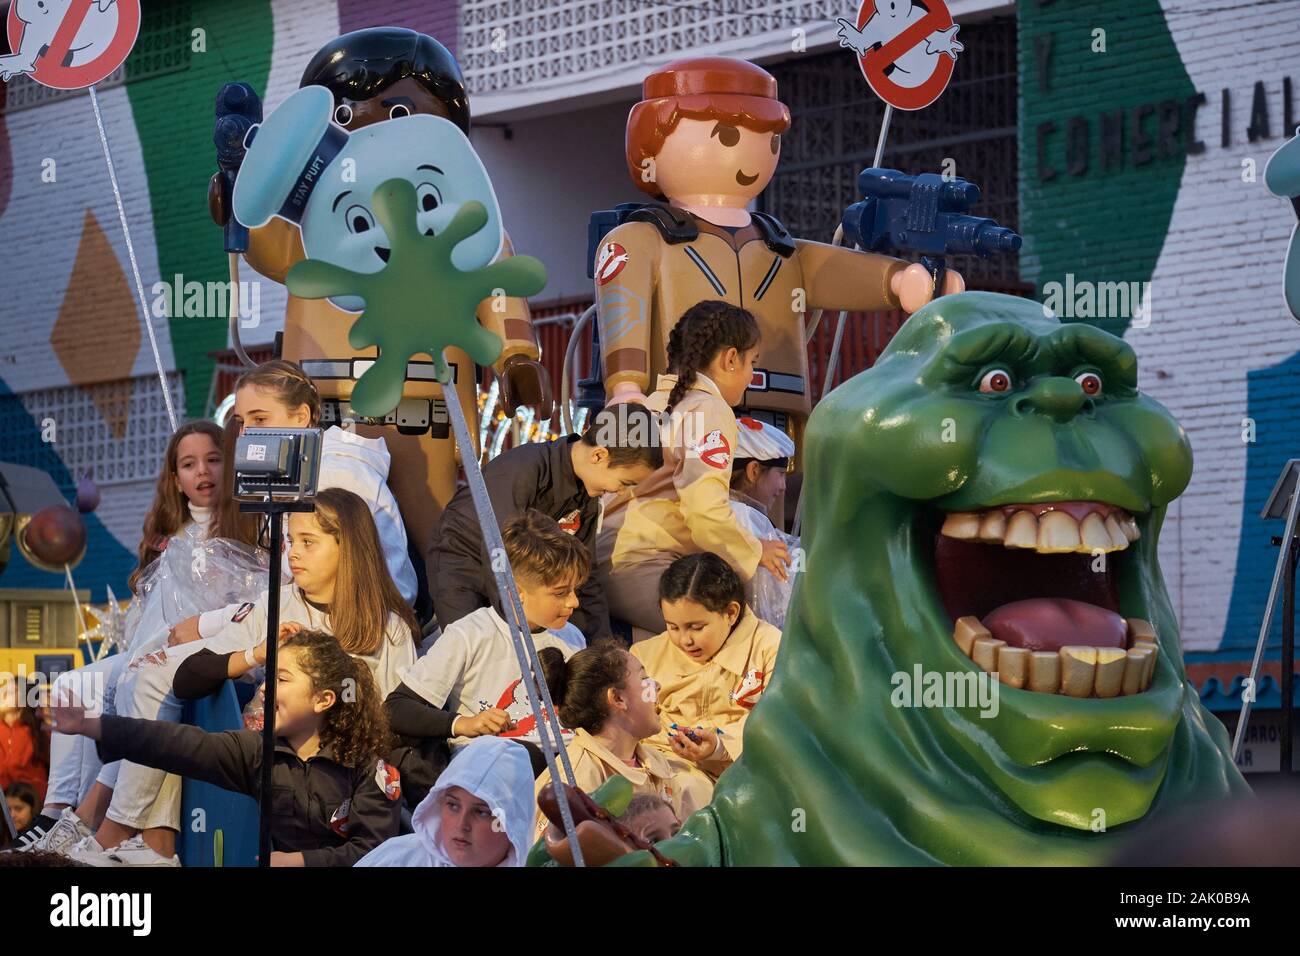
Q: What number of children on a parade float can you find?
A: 12